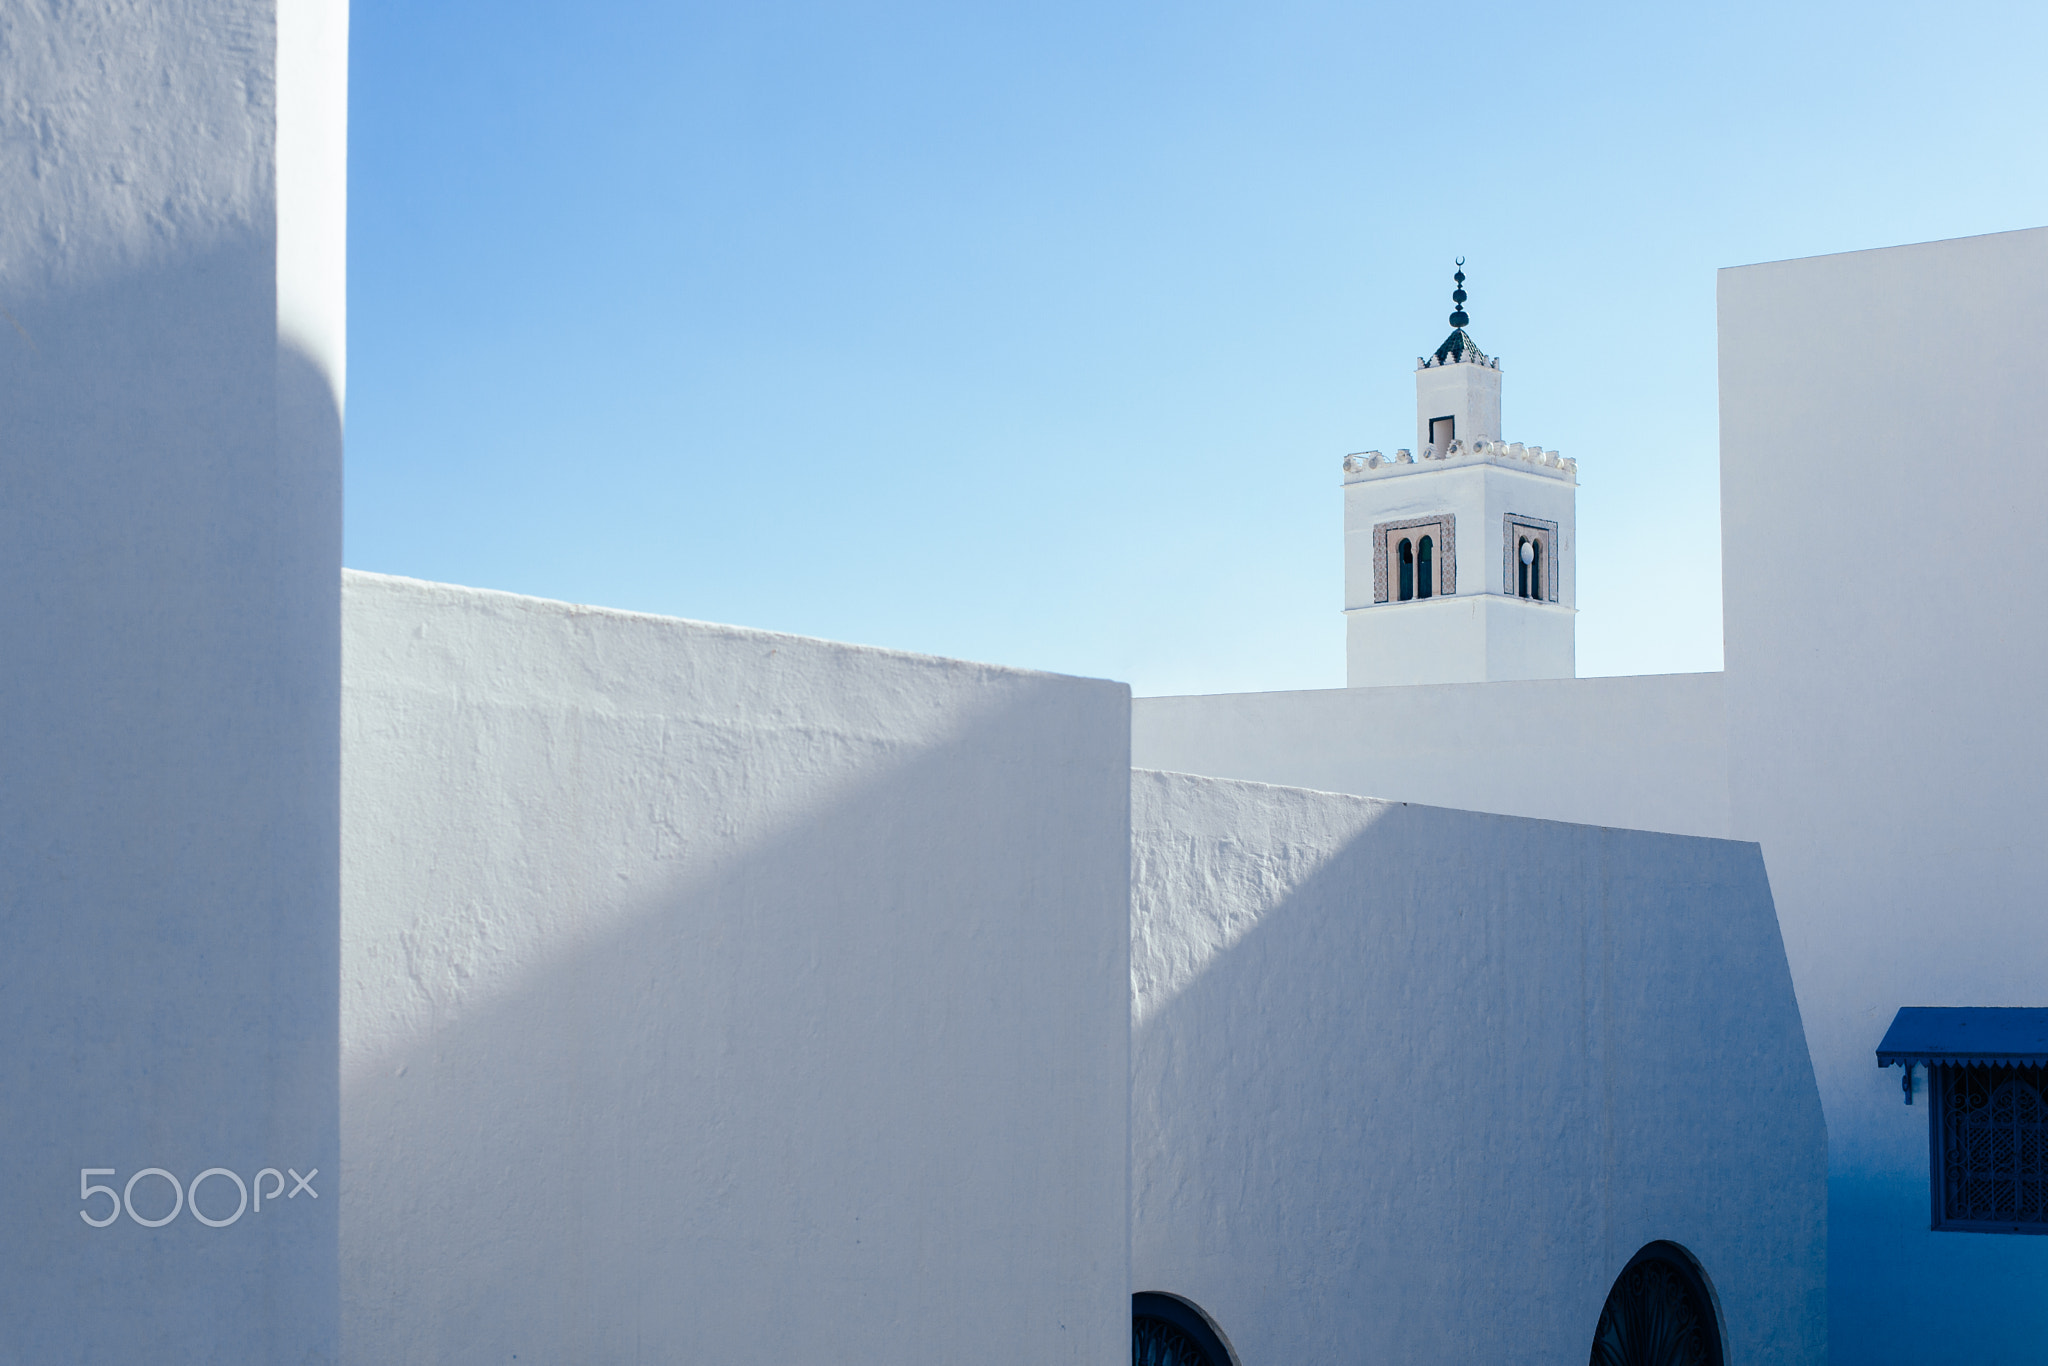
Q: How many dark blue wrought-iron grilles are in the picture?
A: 3